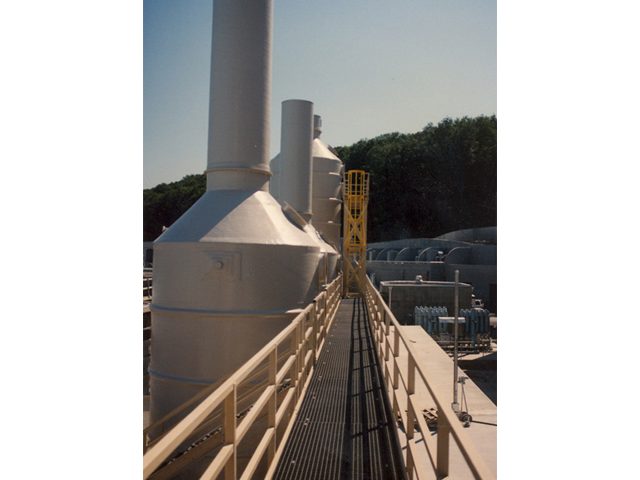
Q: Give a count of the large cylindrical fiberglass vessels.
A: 3